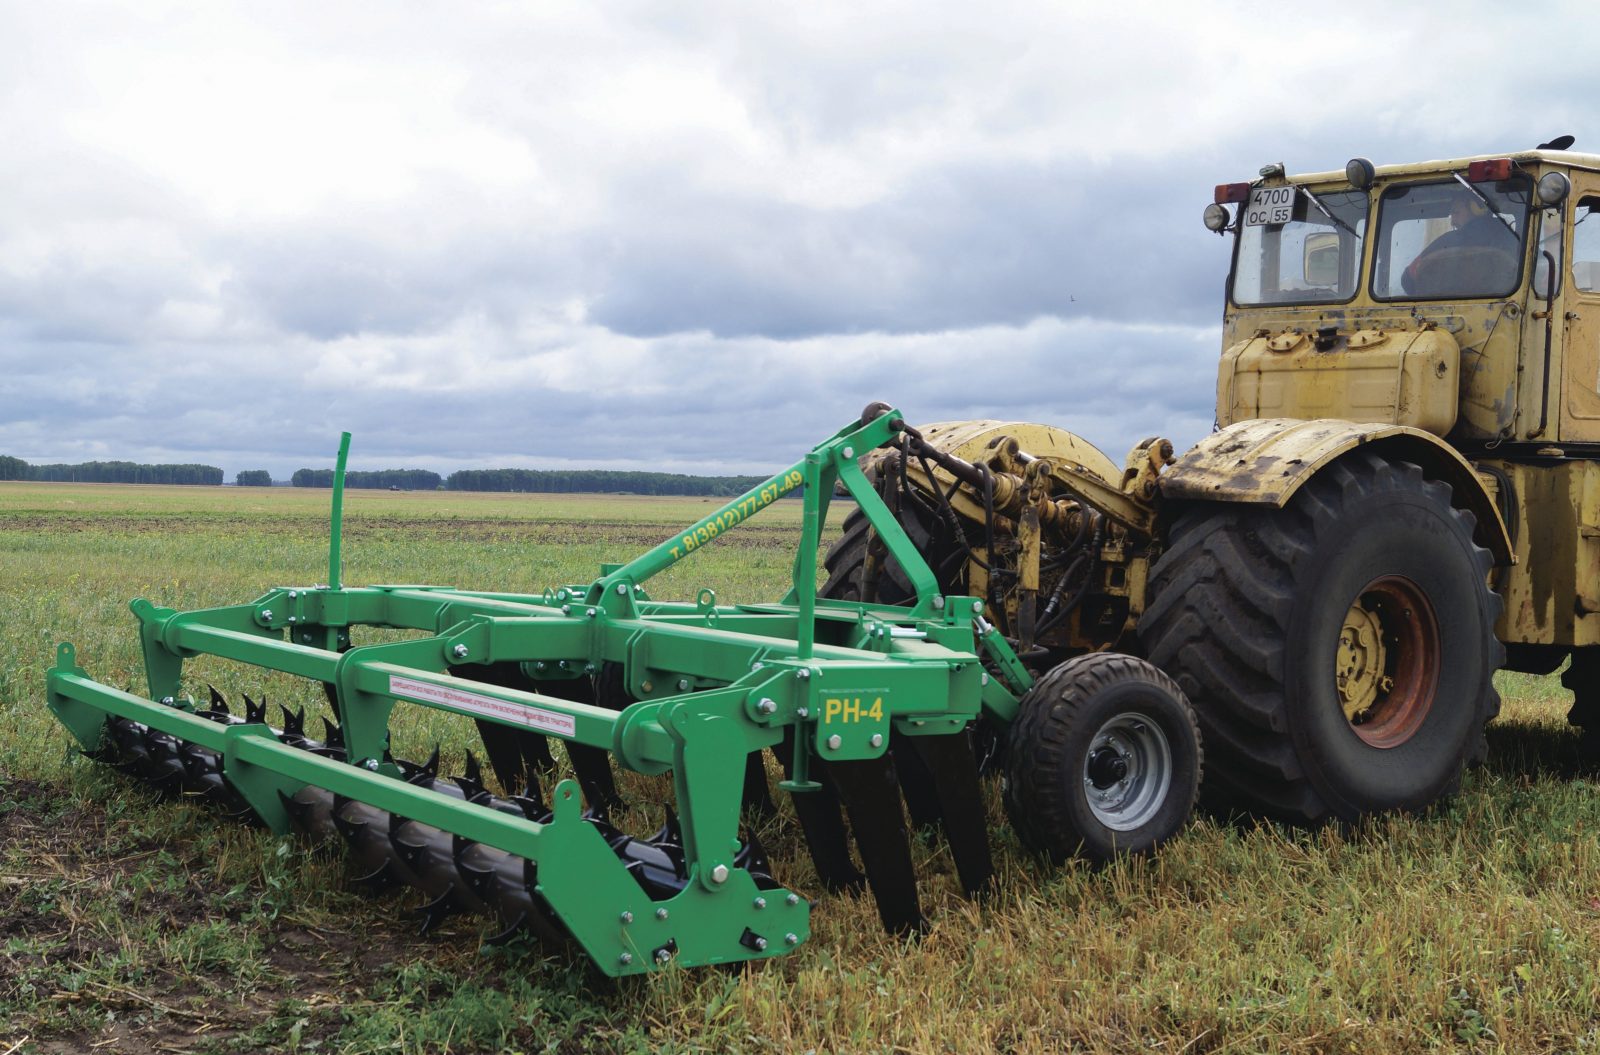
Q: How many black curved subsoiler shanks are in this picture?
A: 9